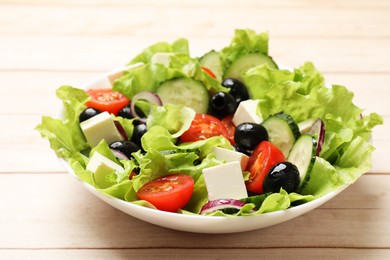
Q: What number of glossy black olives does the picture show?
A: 8